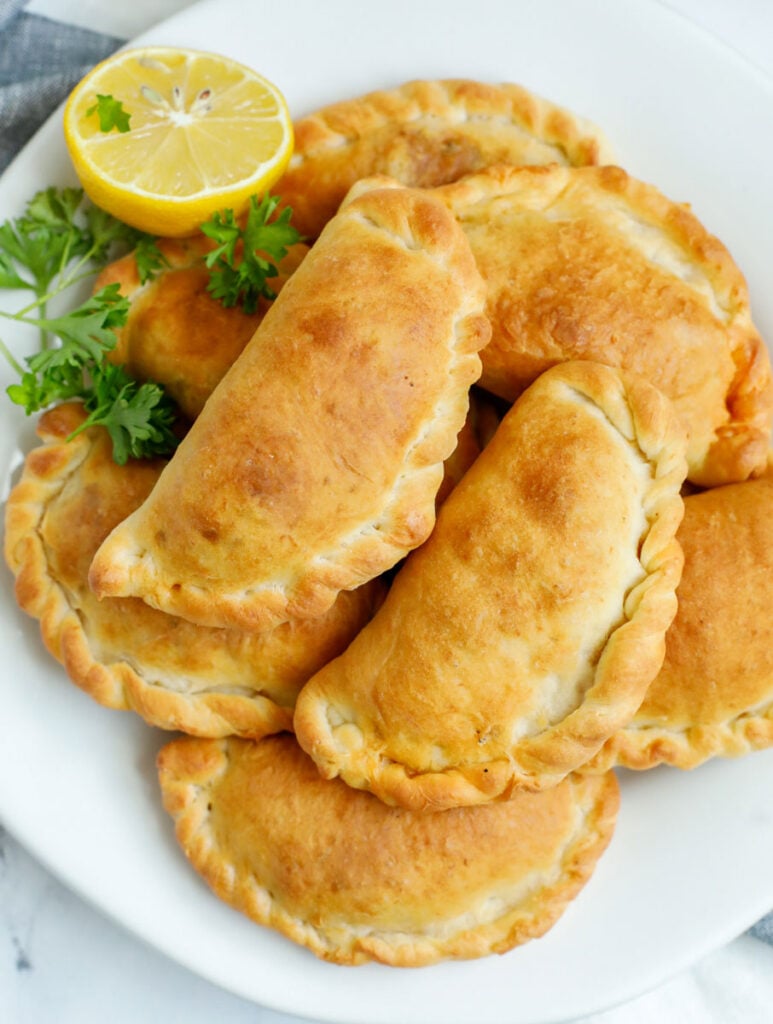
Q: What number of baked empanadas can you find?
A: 8